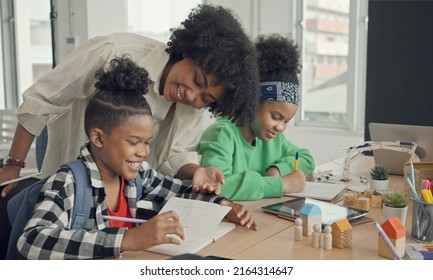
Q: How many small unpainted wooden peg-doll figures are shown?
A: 3